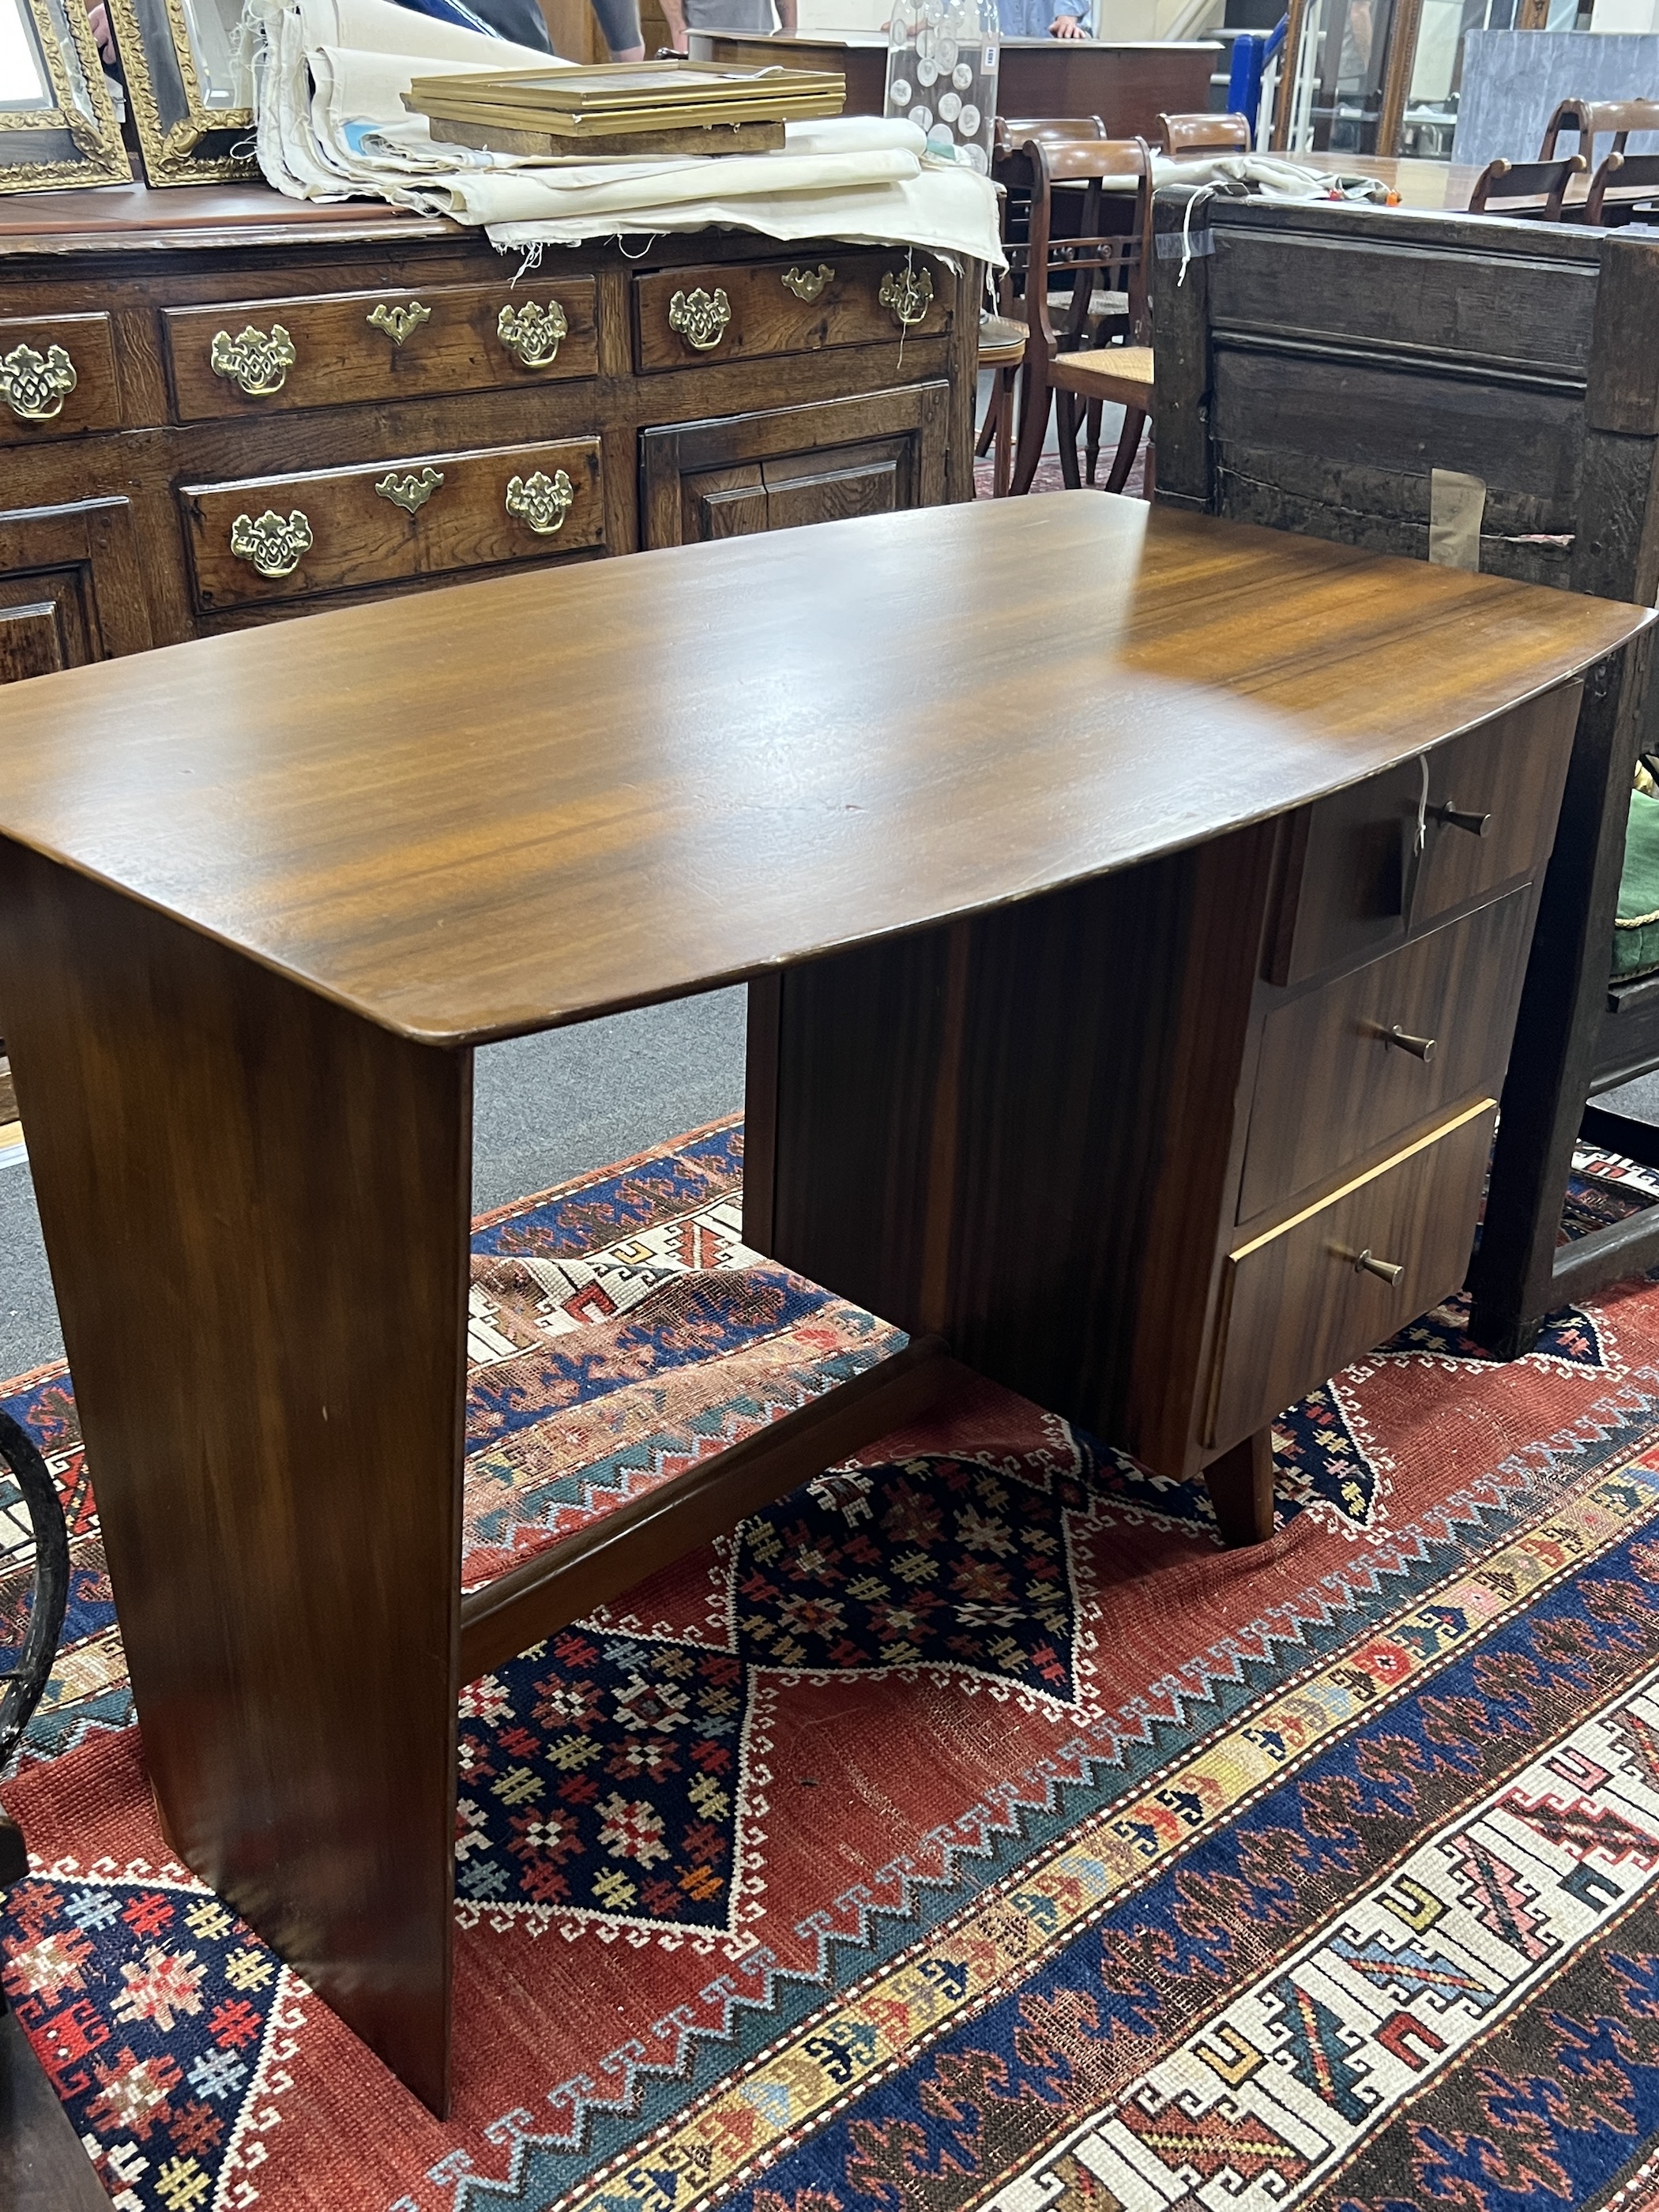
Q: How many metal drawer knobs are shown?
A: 3